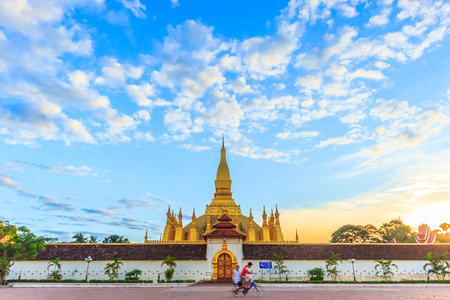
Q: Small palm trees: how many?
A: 7